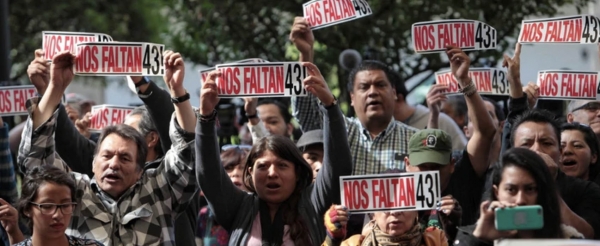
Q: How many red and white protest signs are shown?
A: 12